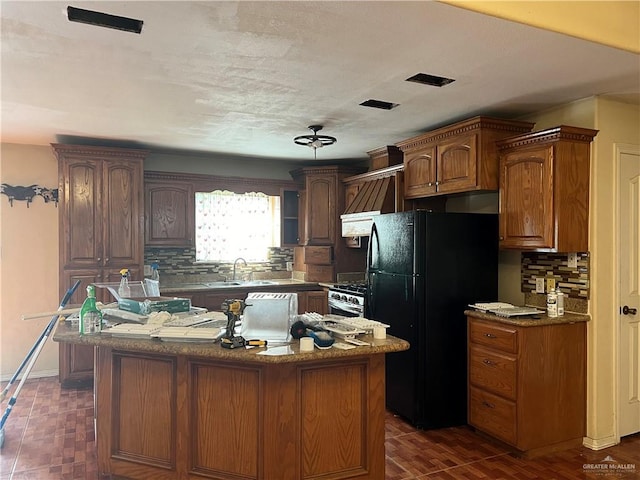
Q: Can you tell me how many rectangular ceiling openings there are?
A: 3